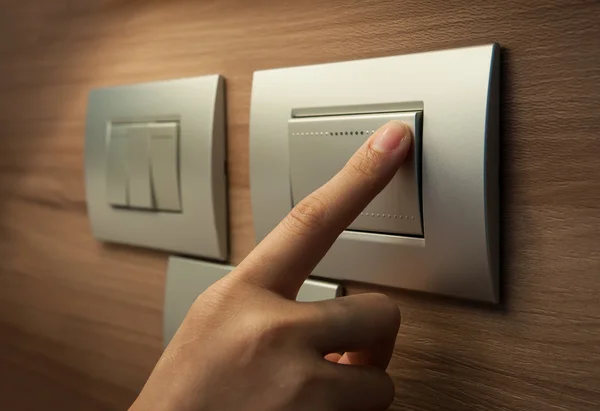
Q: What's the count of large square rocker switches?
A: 1